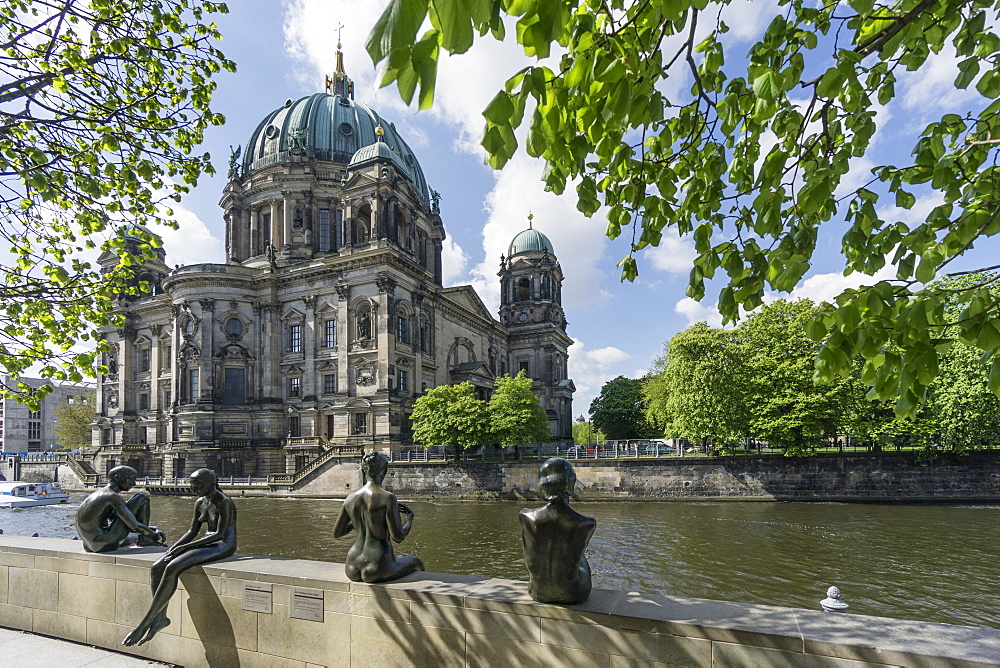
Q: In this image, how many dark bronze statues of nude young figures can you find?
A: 4